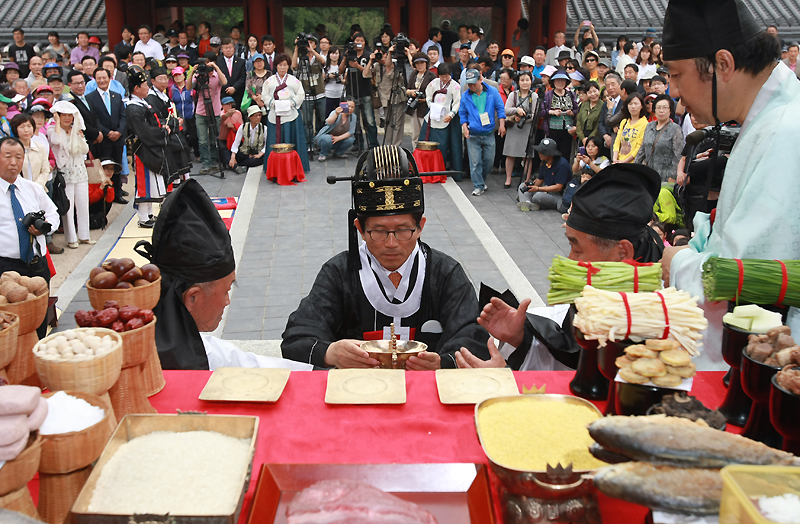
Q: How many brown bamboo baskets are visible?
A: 7